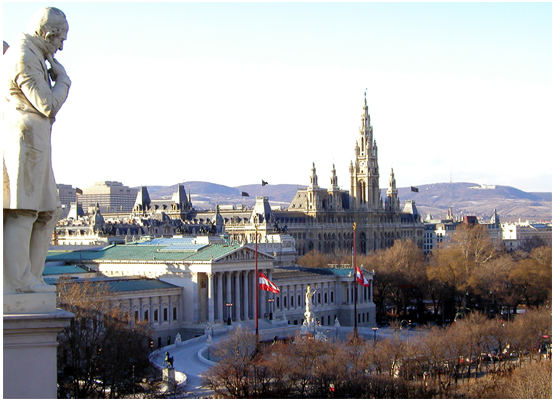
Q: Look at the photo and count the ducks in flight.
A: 0